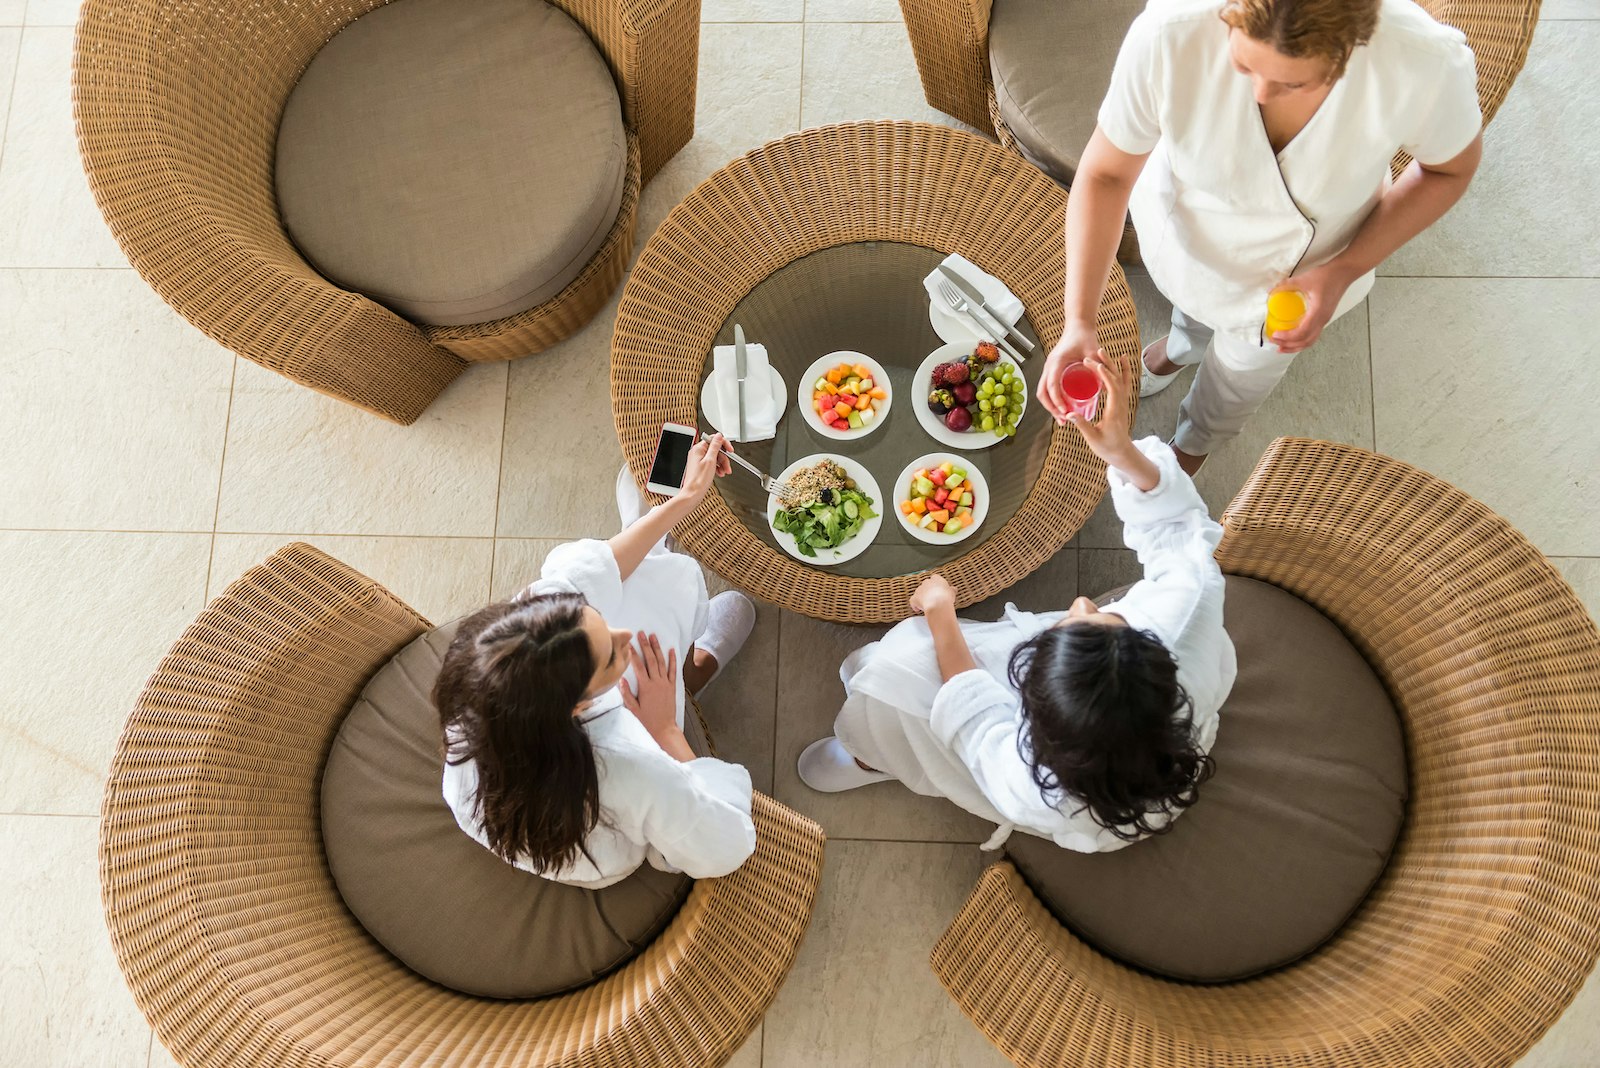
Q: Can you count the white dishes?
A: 6